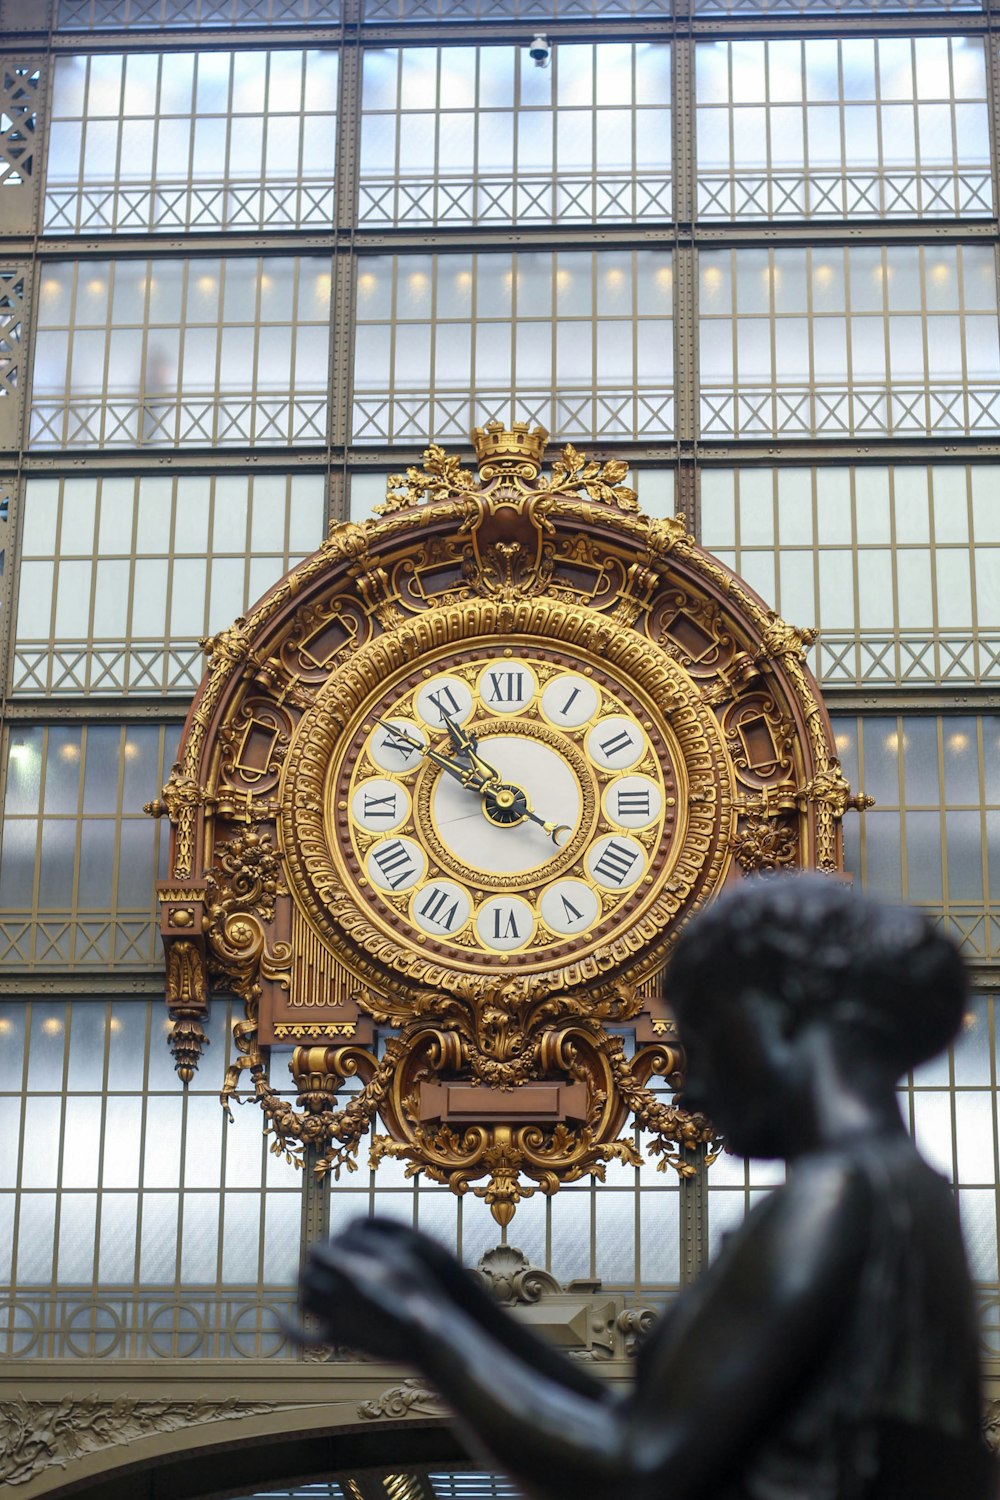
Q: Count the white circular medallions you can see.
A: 12